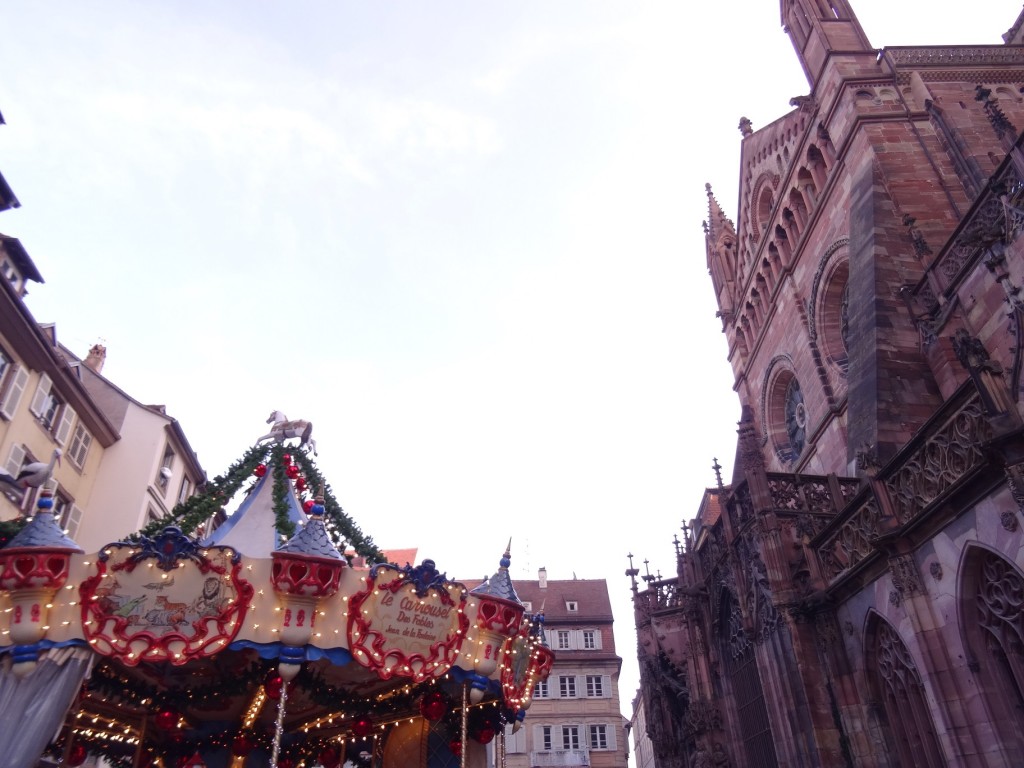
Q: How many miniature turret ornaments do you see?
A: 4